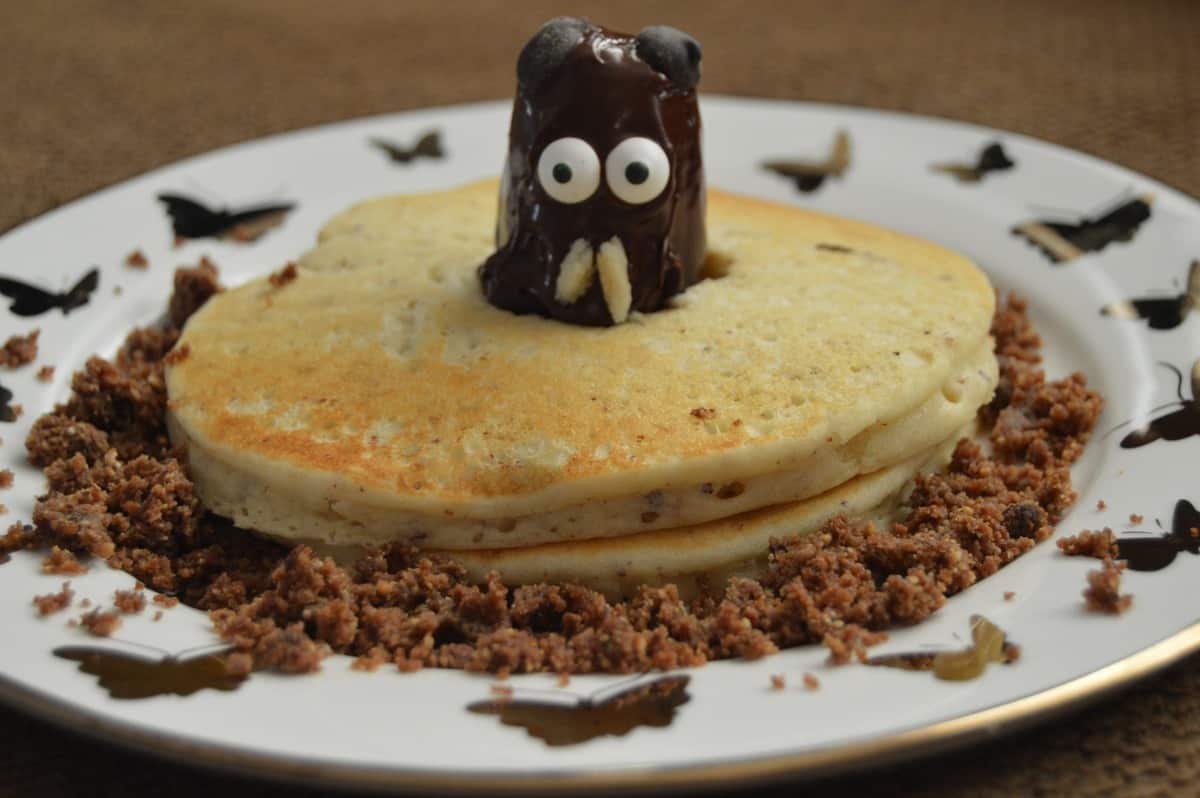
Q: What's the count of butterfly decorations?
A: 13